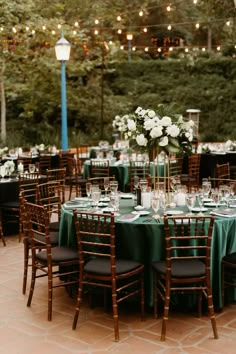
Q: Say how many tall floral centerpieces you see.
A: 1